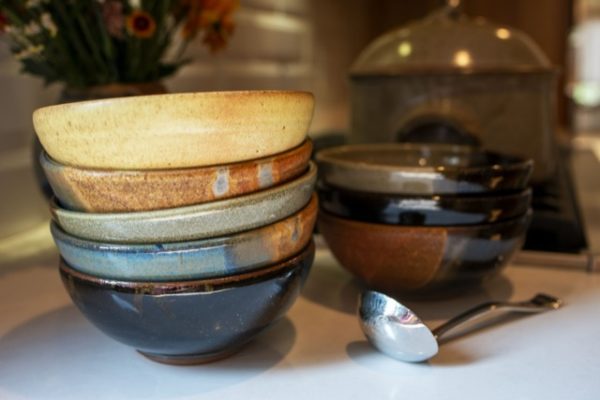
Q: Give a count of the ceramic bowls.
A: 8